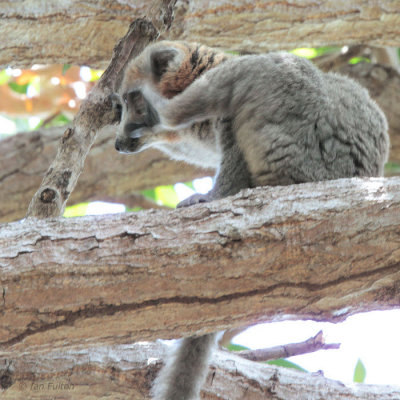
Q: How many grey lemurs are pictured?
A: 1